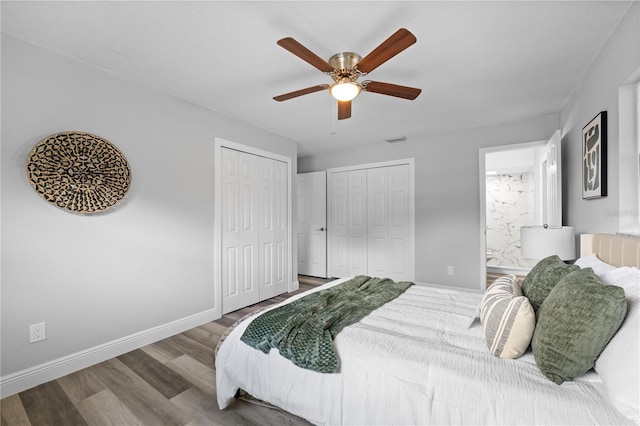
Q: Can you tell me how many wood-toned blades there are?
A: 5